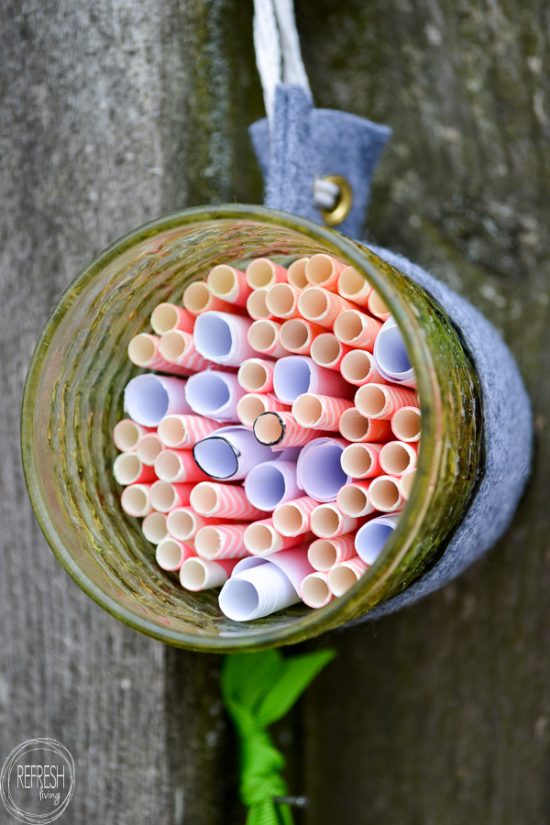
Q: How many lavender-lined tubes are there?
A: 10